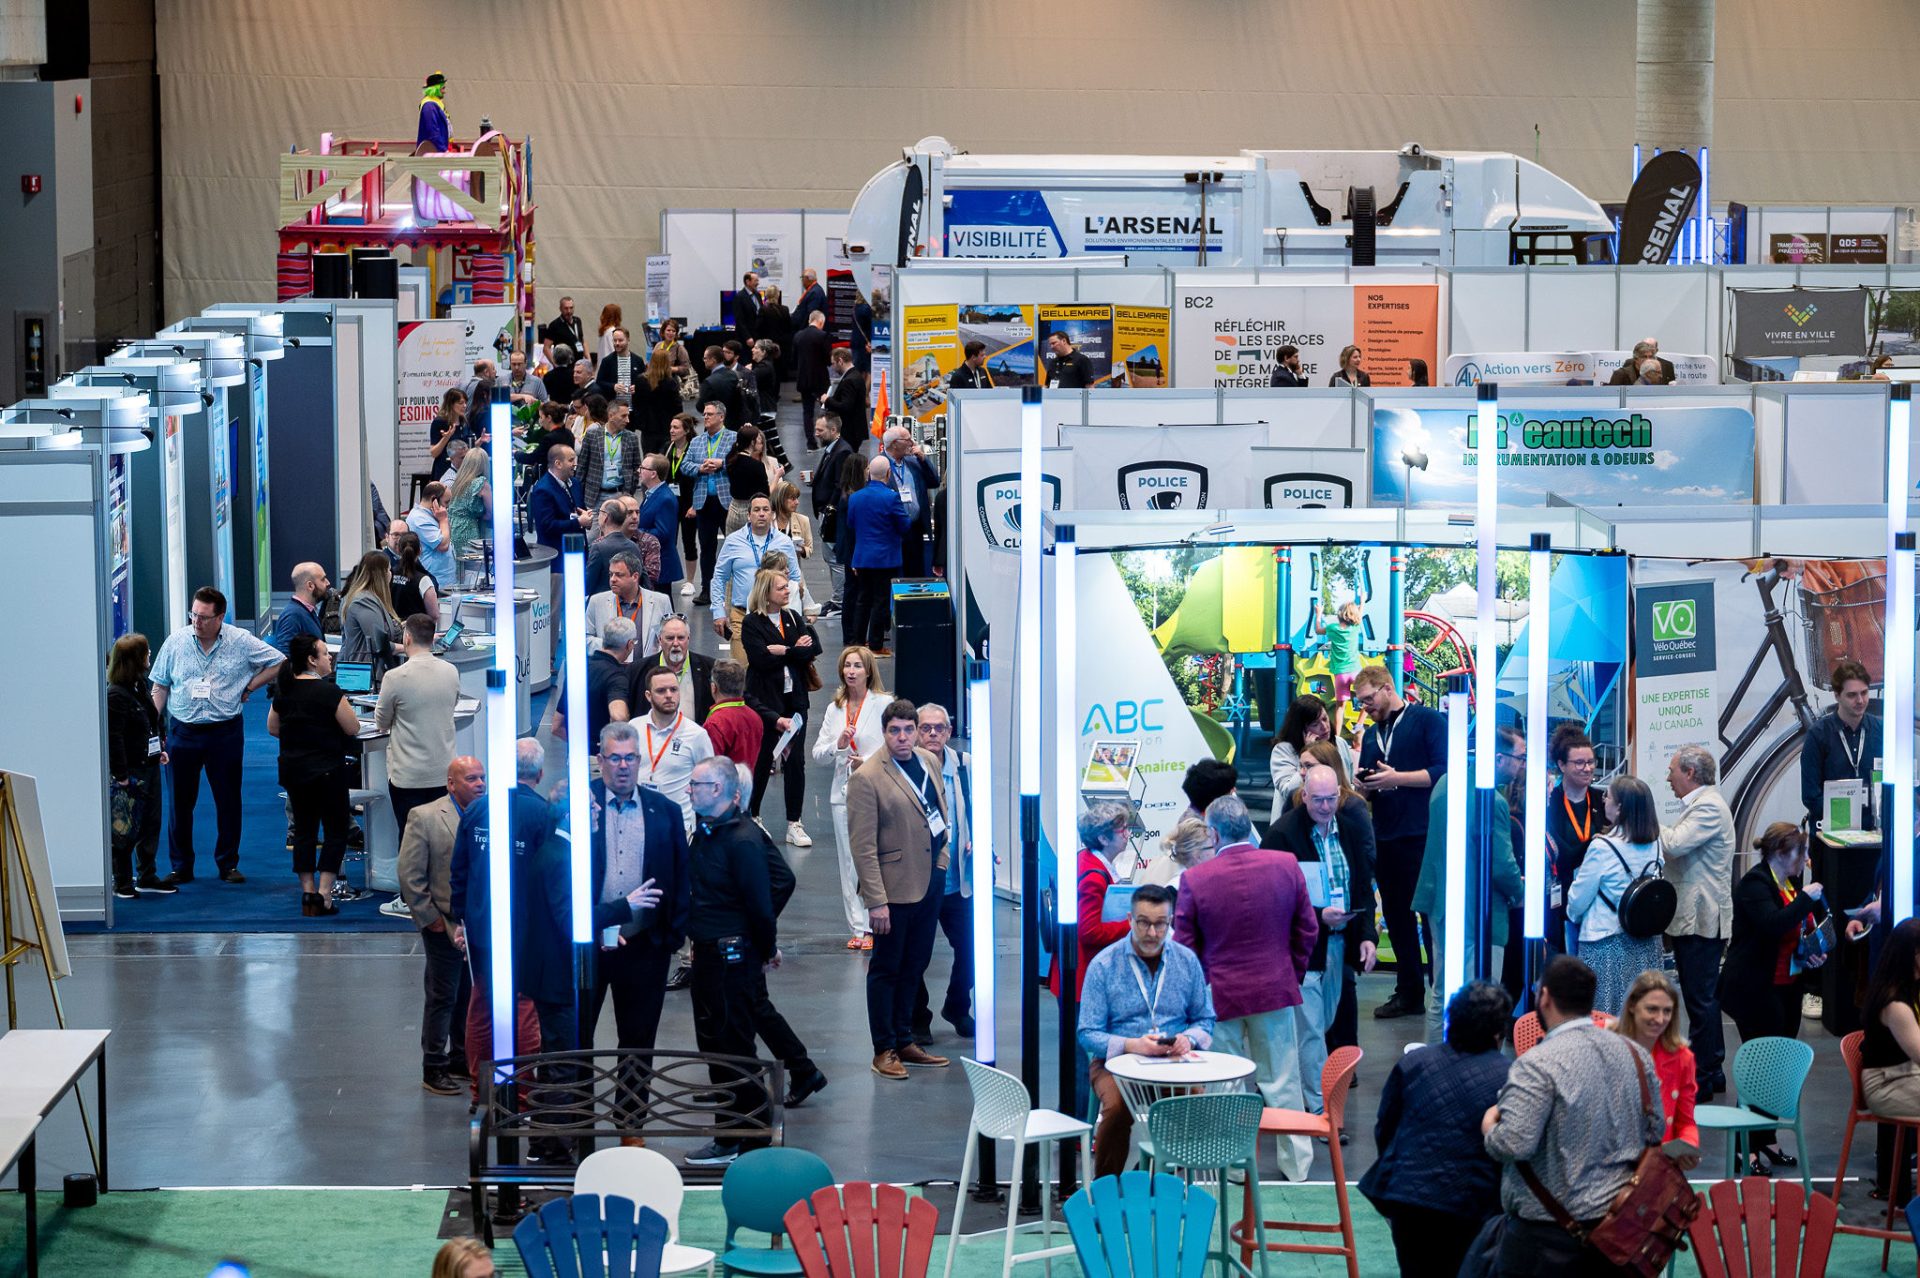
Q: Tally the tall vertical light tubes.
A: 11